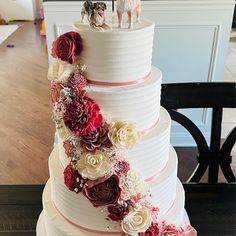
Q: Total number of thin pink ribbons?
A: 4